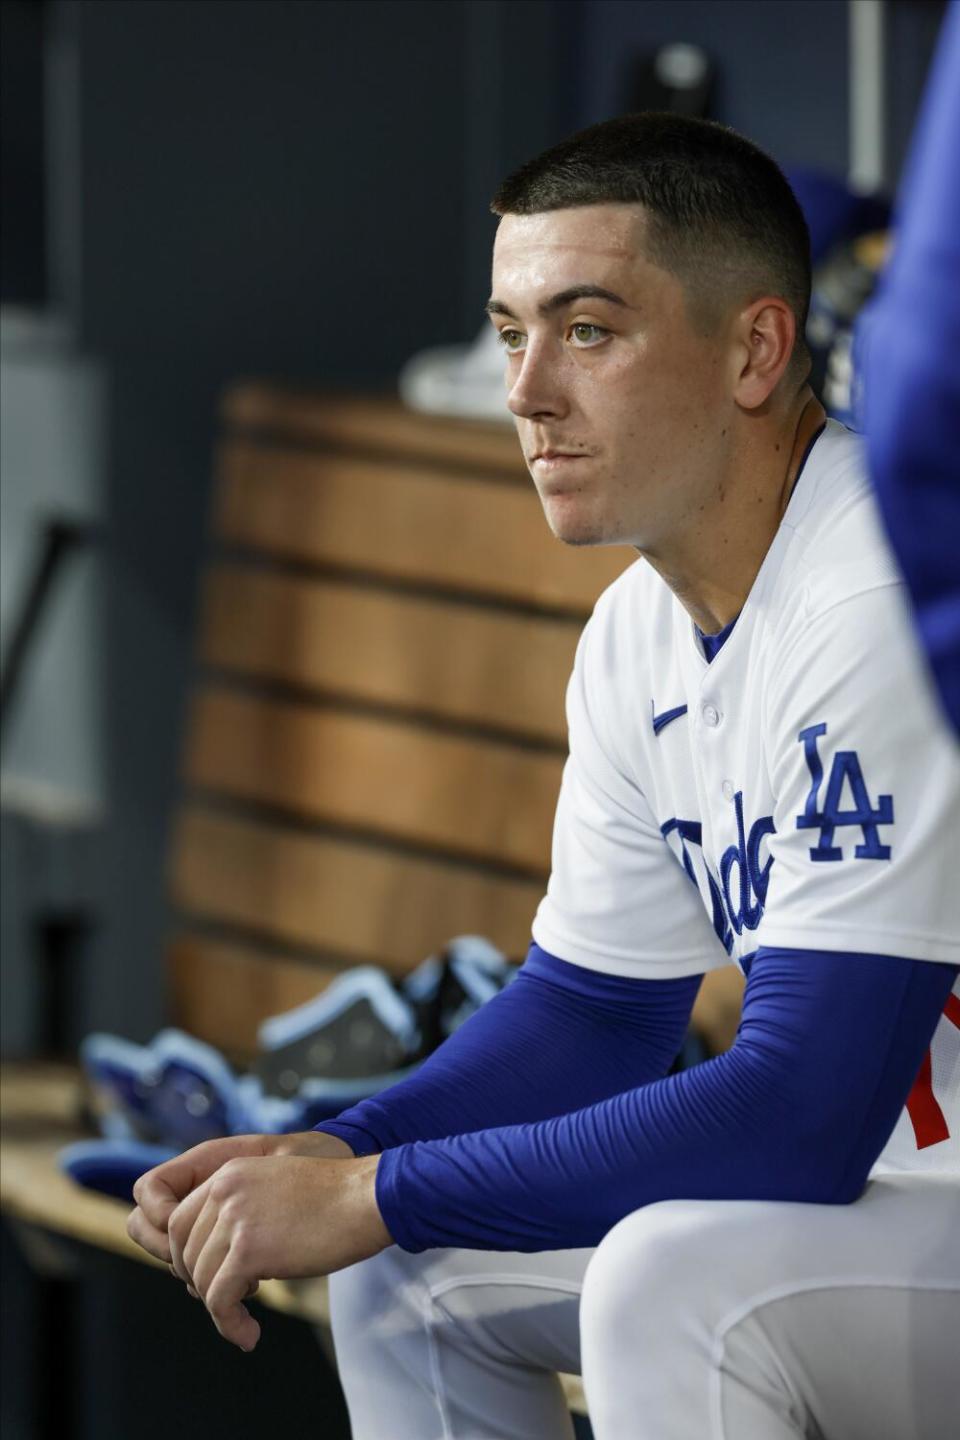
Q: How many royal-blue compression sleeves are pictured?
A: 2